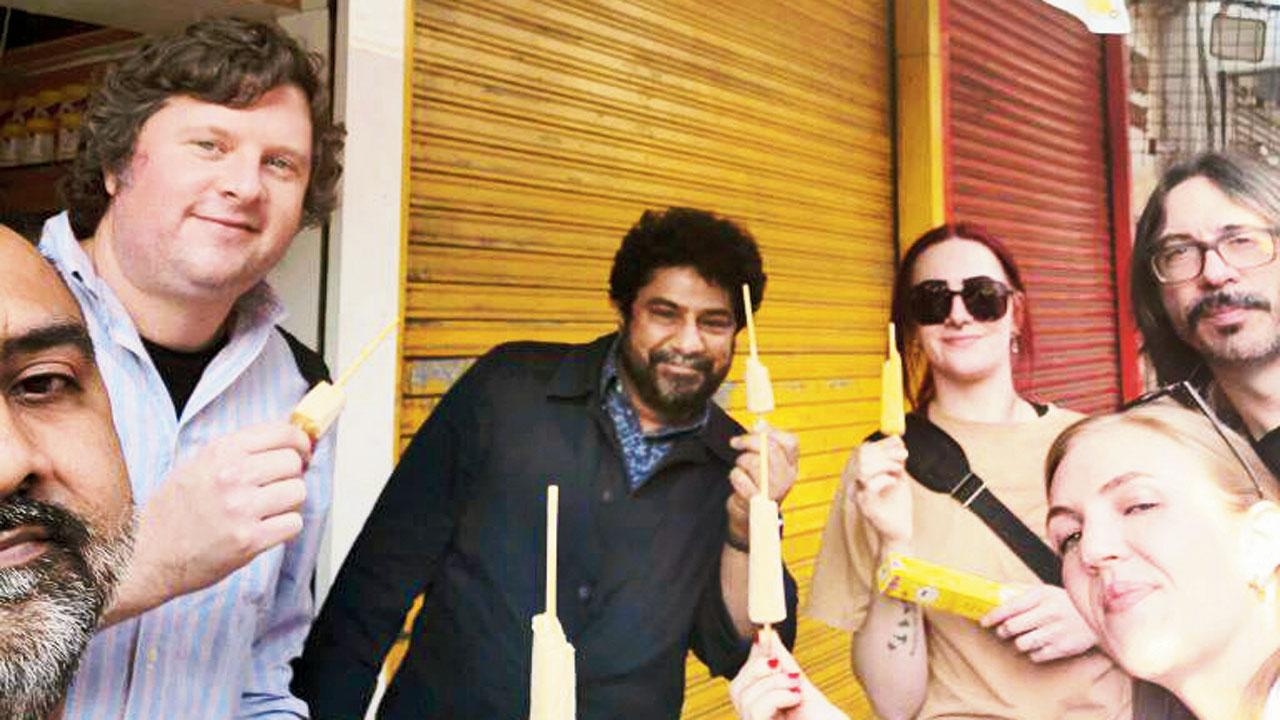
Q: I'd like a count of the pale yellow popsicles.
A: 5